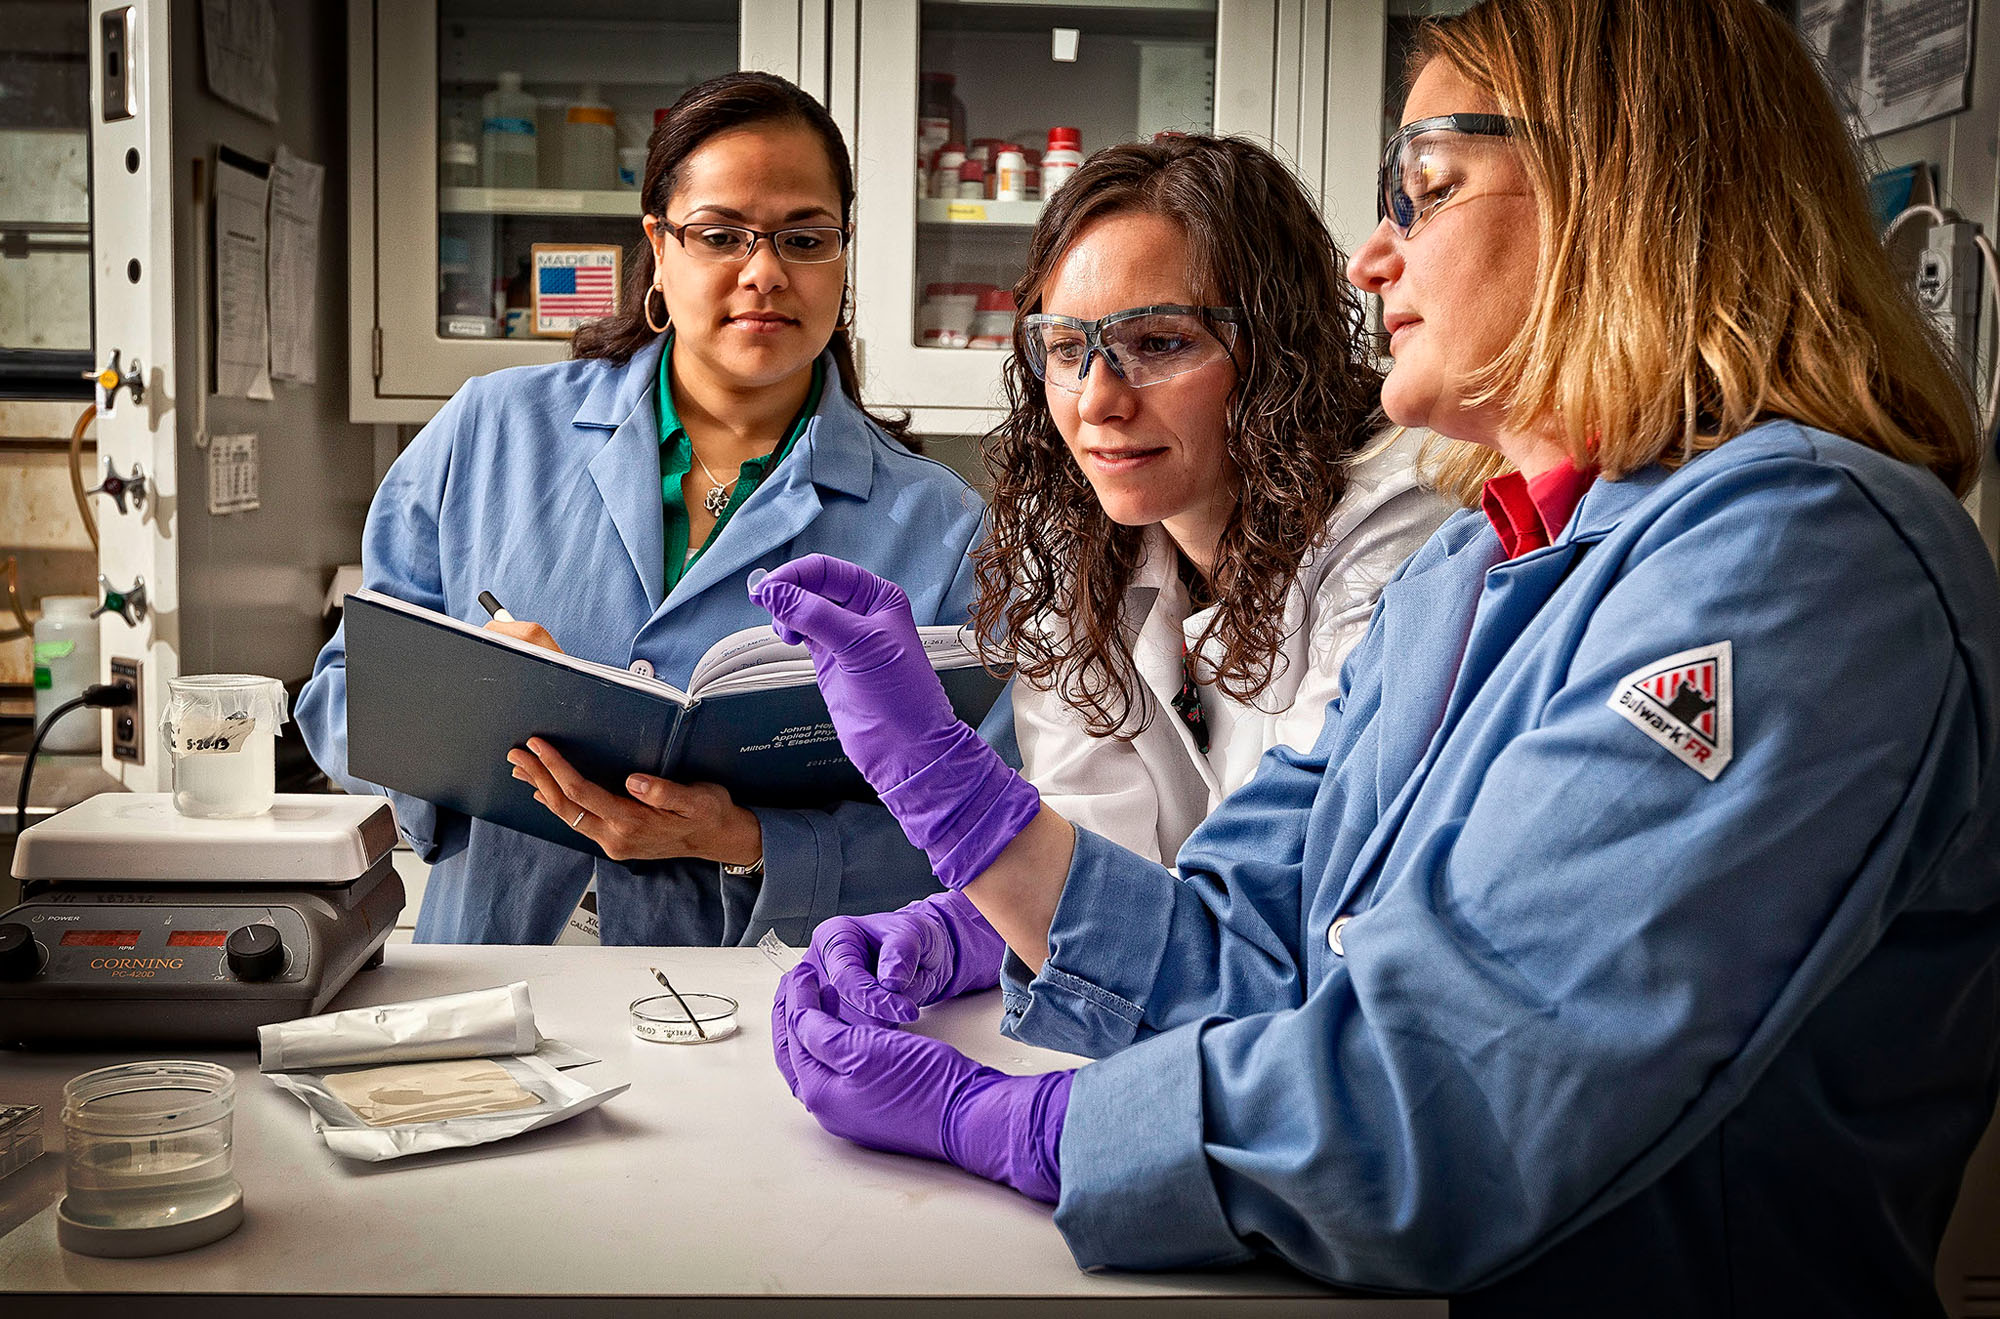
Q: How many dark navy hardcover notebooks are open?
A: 1